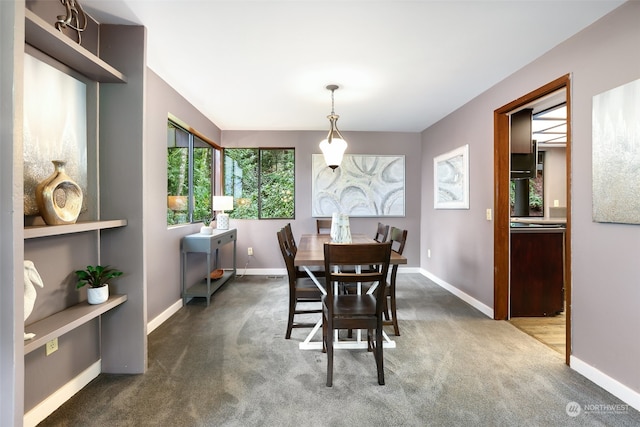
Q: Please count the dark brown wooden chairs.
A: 6